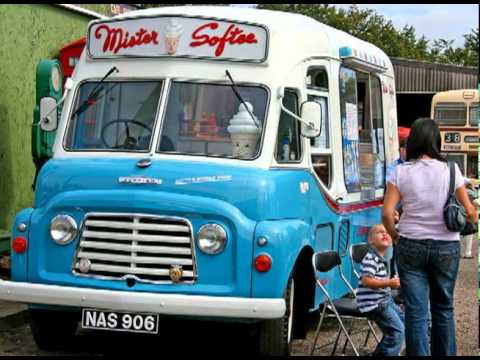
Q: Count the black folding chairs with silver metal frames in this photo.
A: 2